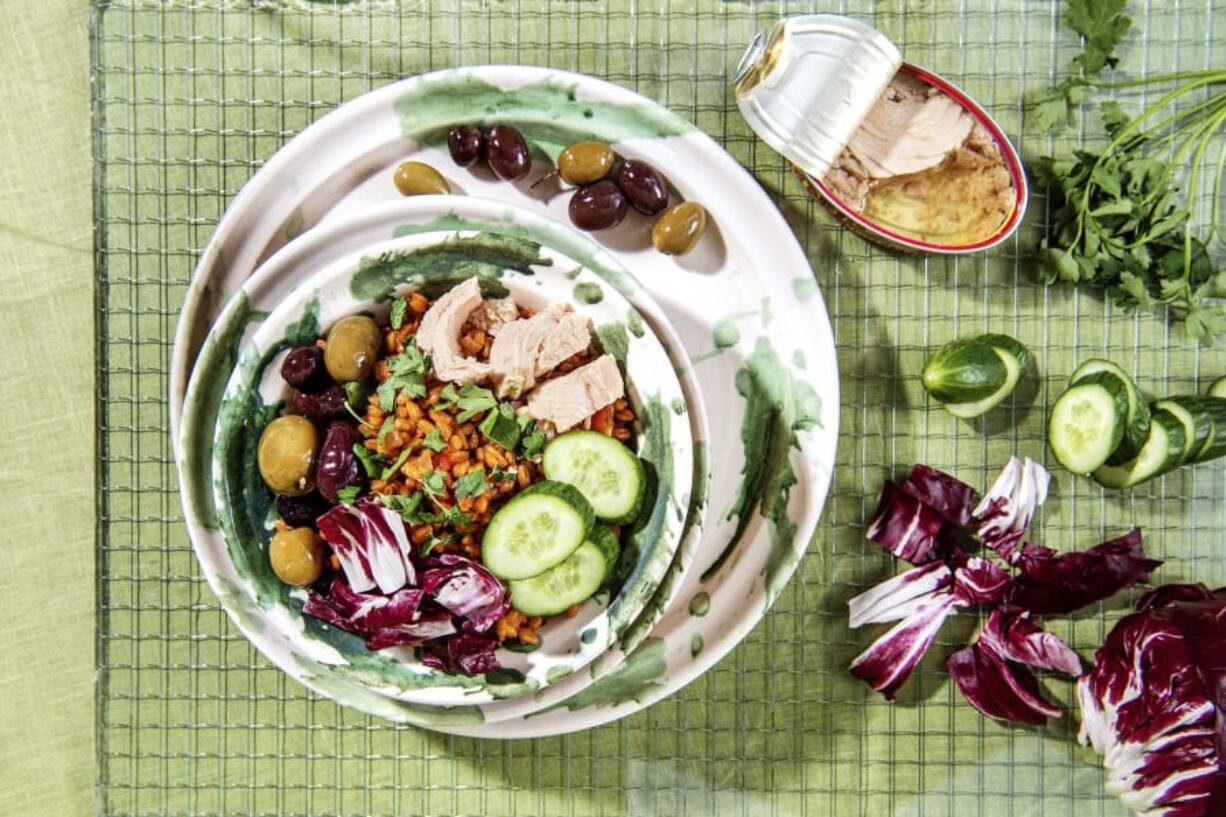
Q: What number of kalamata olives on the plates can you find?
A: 8